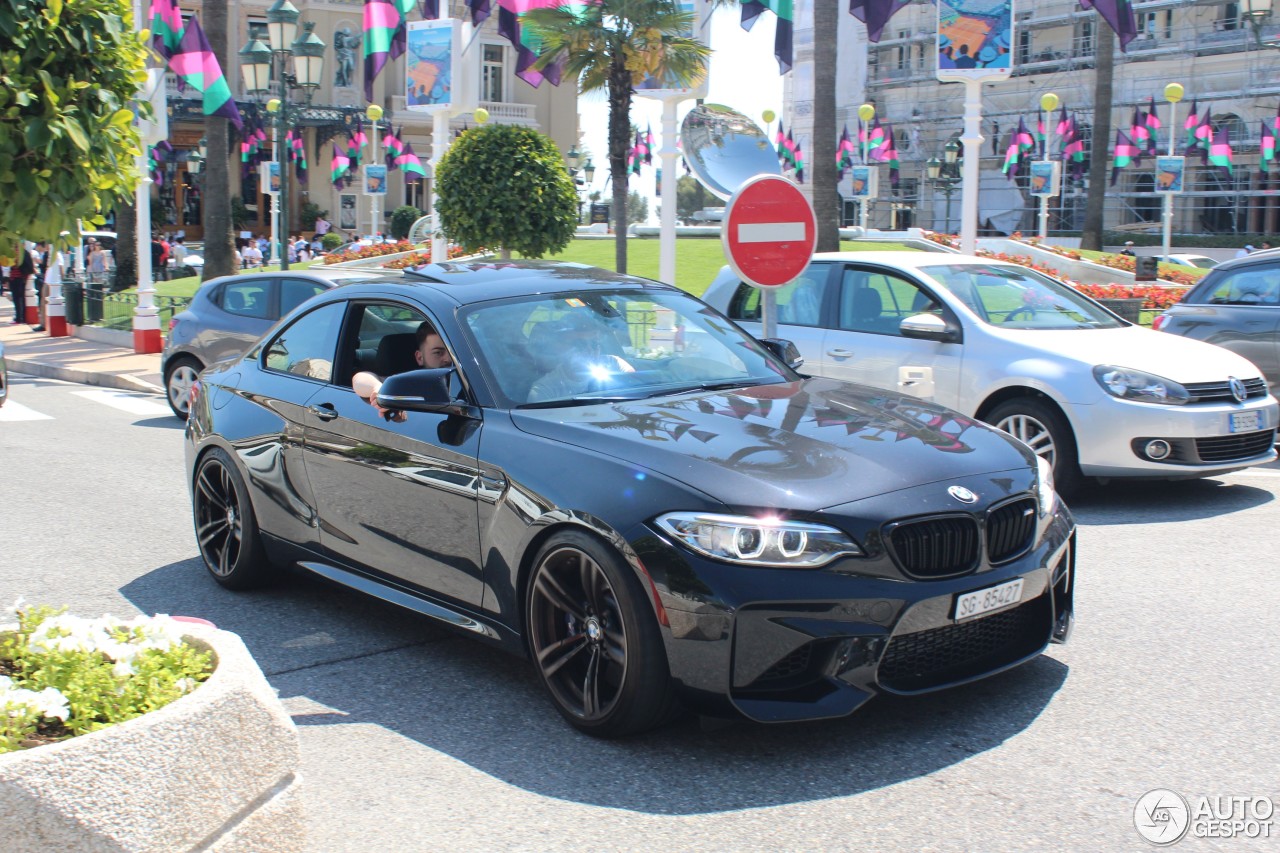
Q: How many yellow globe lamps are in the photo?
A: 7